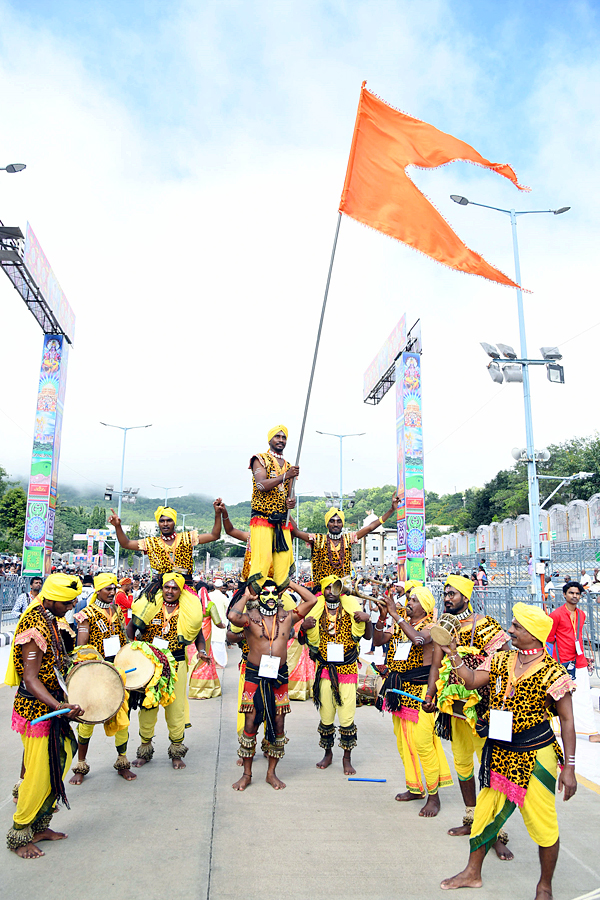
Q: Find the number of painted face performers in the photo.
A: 1